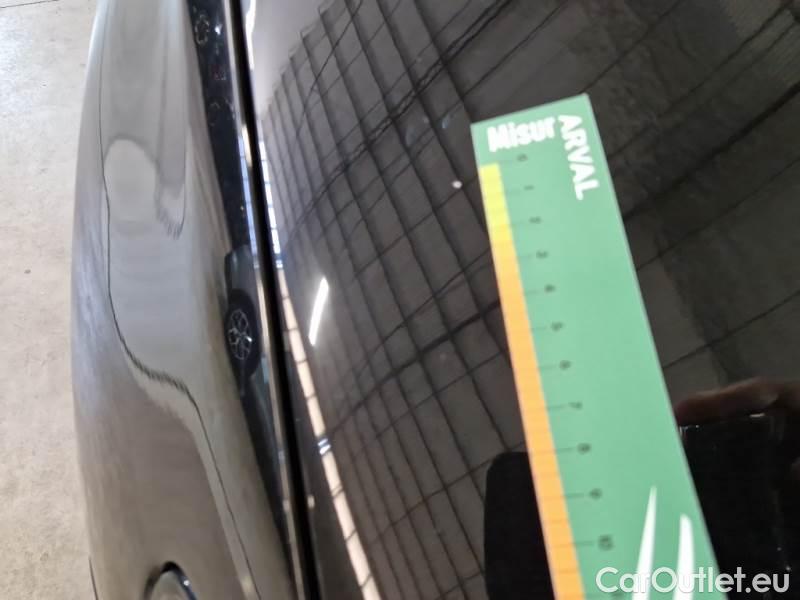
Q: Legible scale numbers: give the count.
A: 11